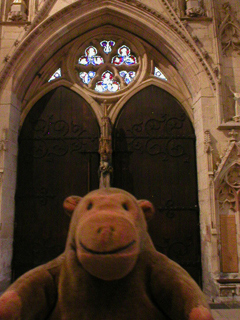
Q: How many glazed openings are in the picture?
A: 8